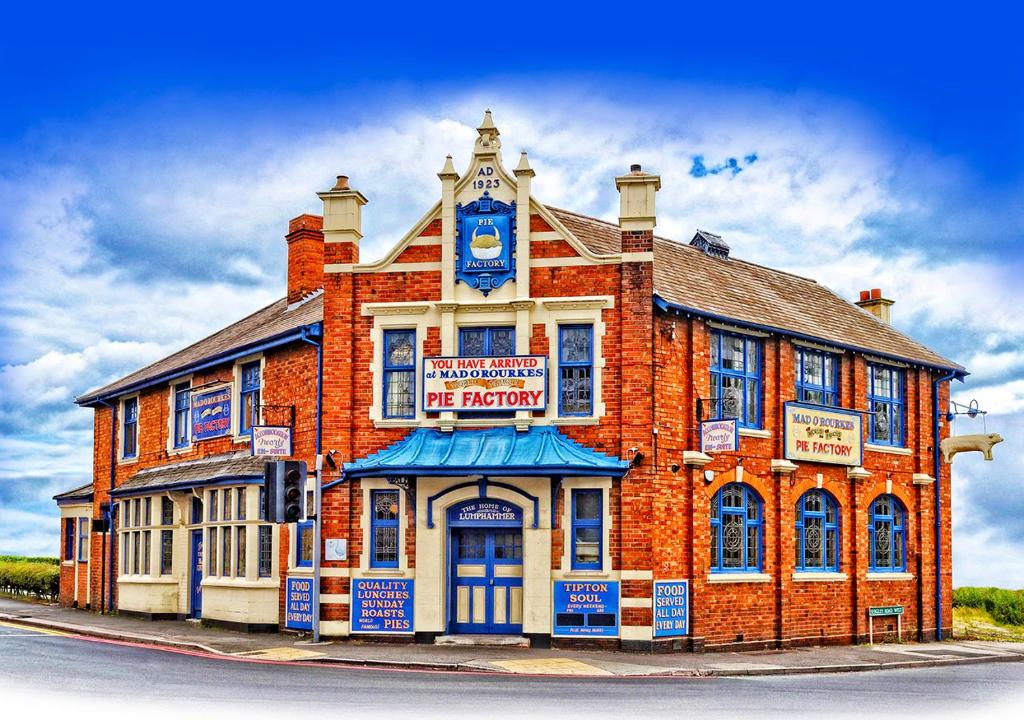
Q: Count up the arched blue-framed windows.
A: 3